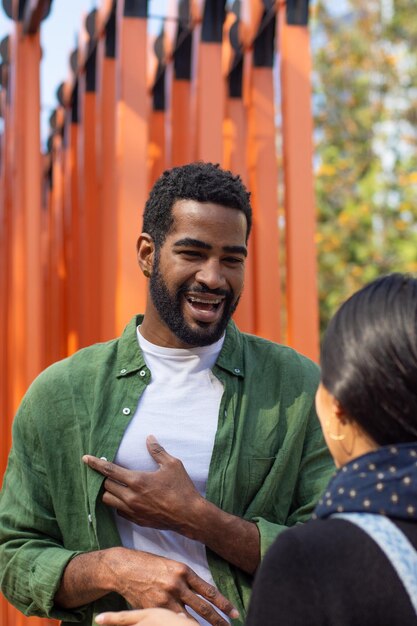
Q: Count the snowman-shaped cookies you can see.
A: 0